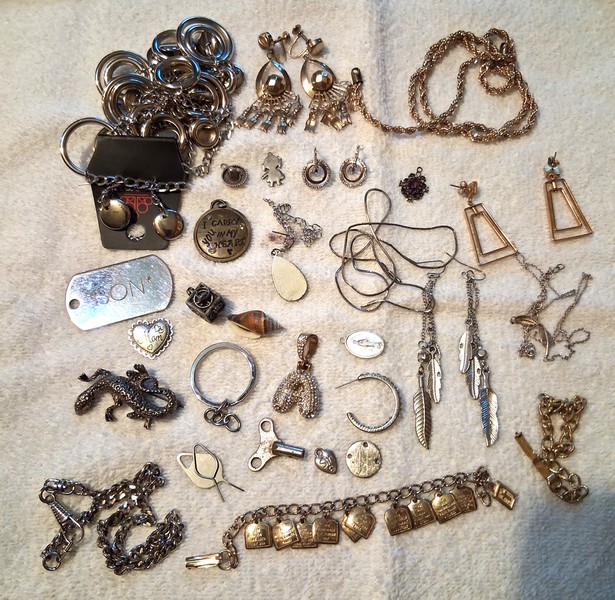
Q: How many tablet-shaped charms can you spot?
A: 10